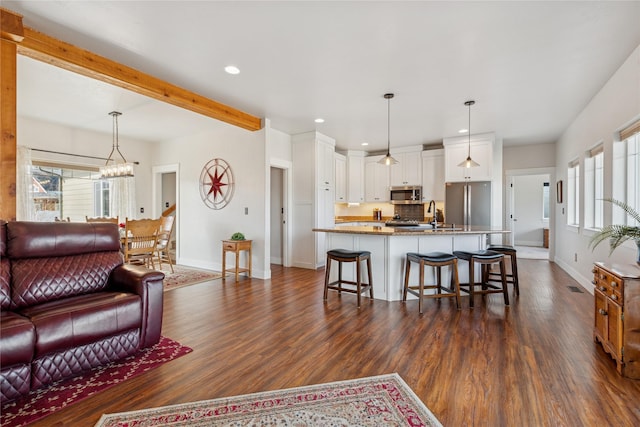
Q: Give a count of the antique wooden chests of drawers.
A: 1